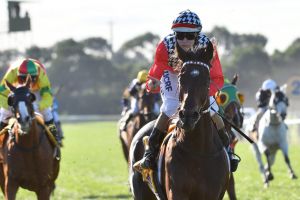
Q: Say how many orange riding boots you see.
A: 0